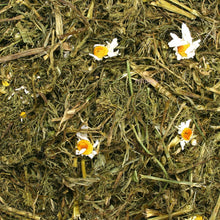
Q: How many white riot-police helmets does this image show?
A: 0